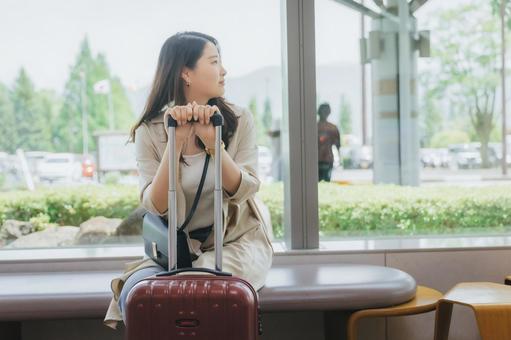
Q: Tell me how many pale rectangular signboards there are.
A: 1